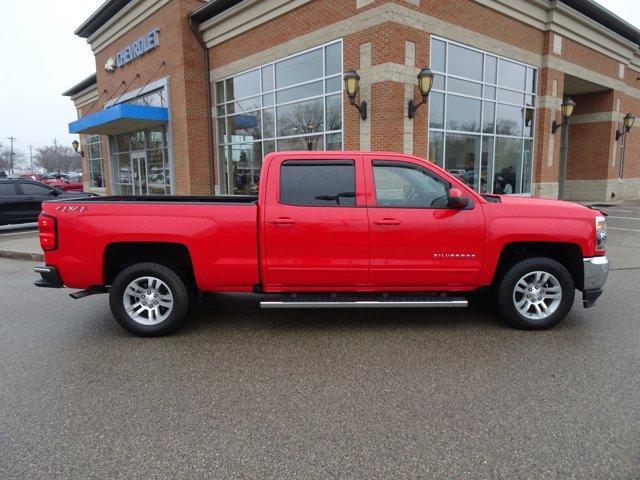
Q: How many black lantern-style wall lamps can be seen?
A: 5